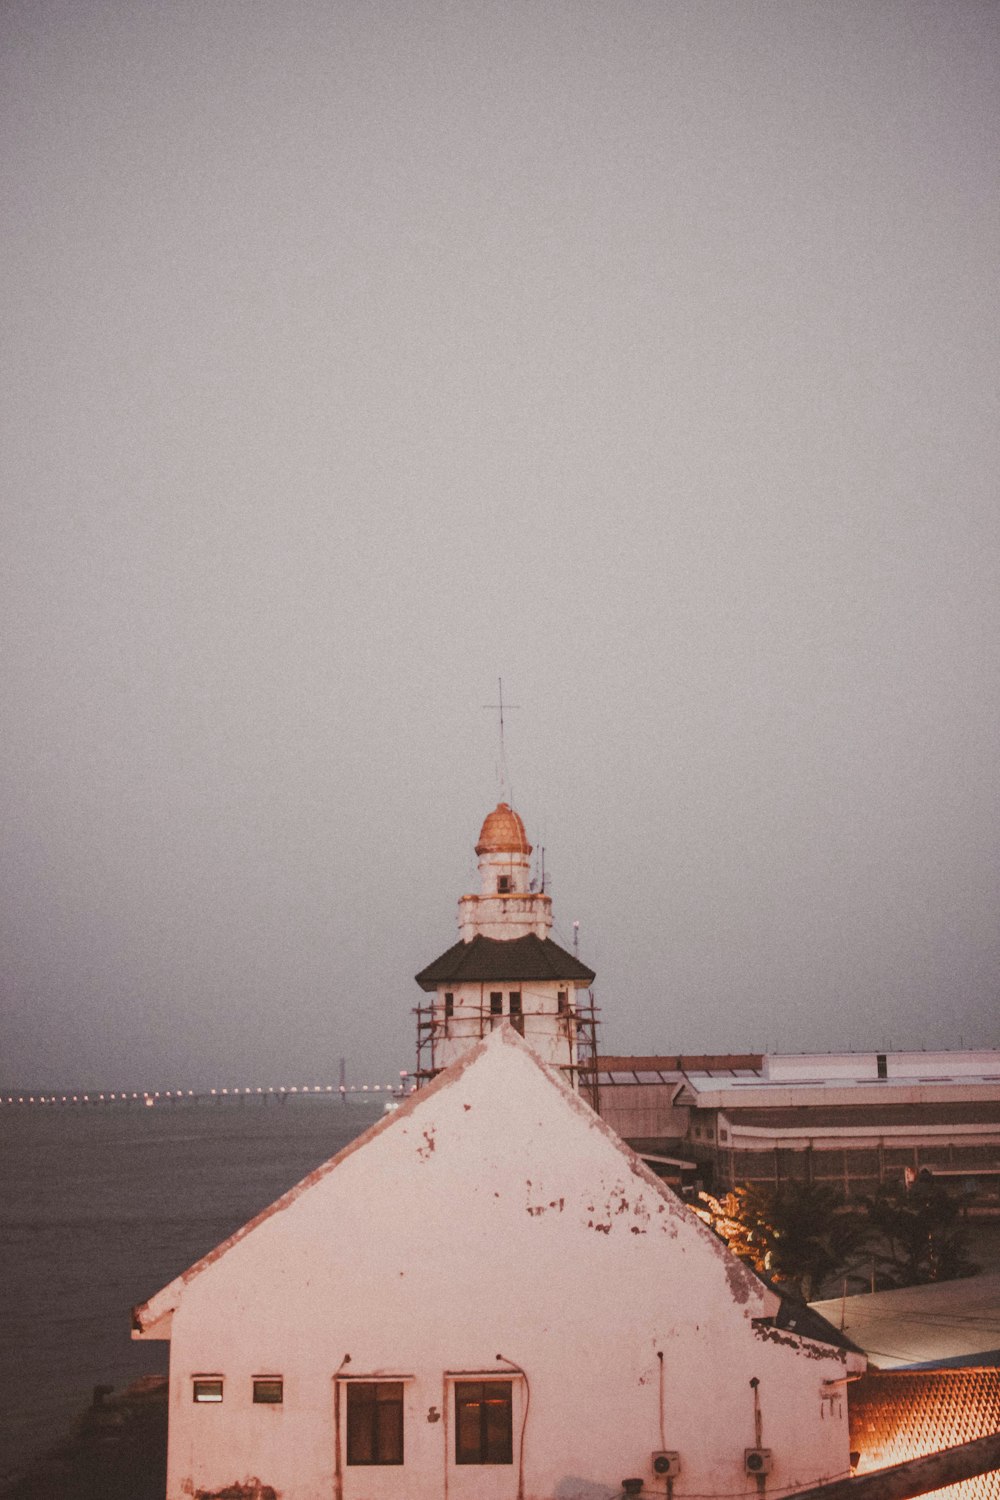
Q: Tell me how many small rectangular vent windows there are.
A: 2